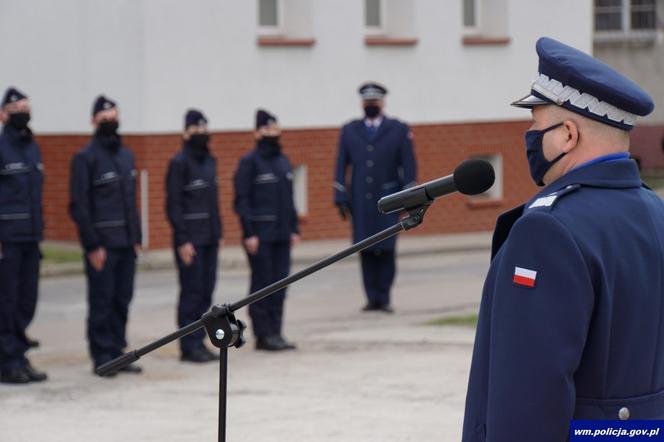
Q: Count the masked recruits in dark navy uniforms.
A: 4